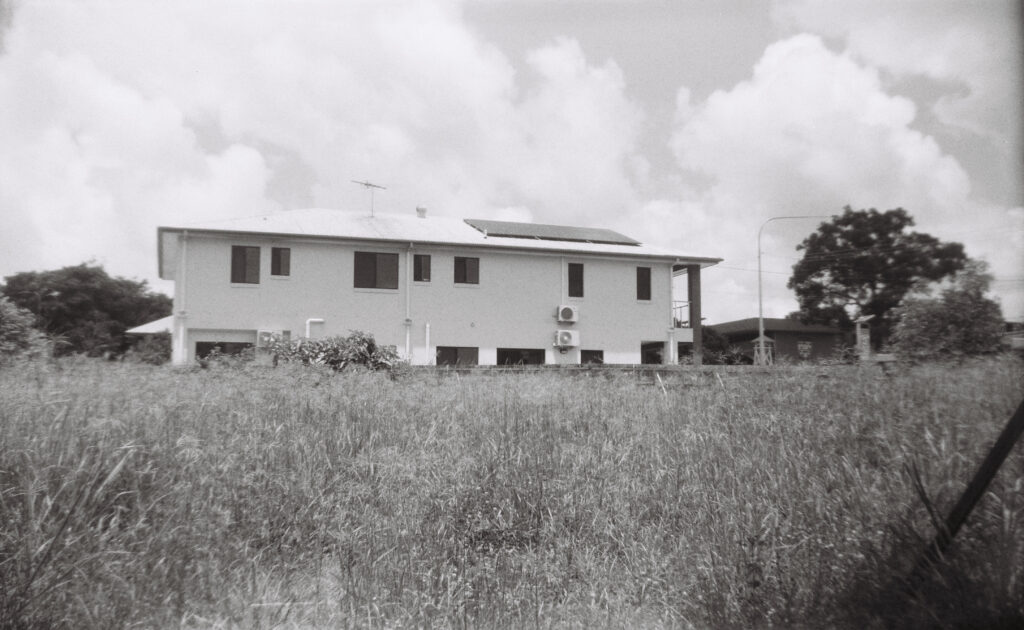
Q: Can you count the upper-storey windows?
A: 7